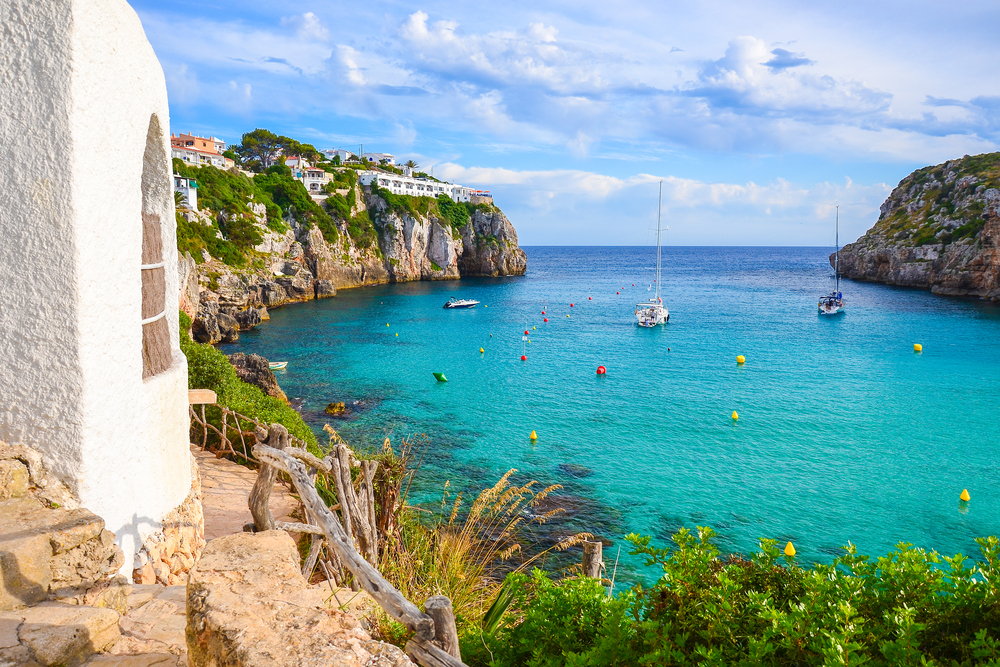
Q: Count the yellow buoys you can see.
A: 13